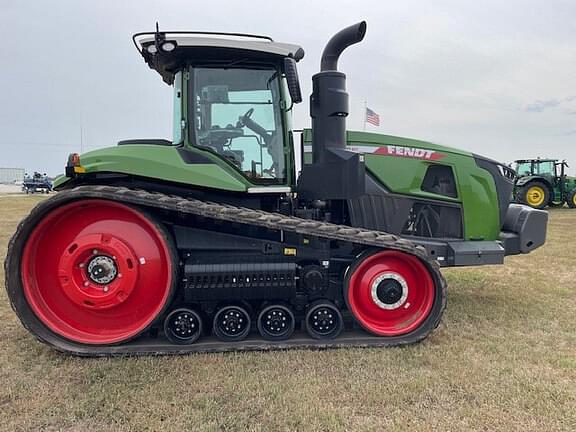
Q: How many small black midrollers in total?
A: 4